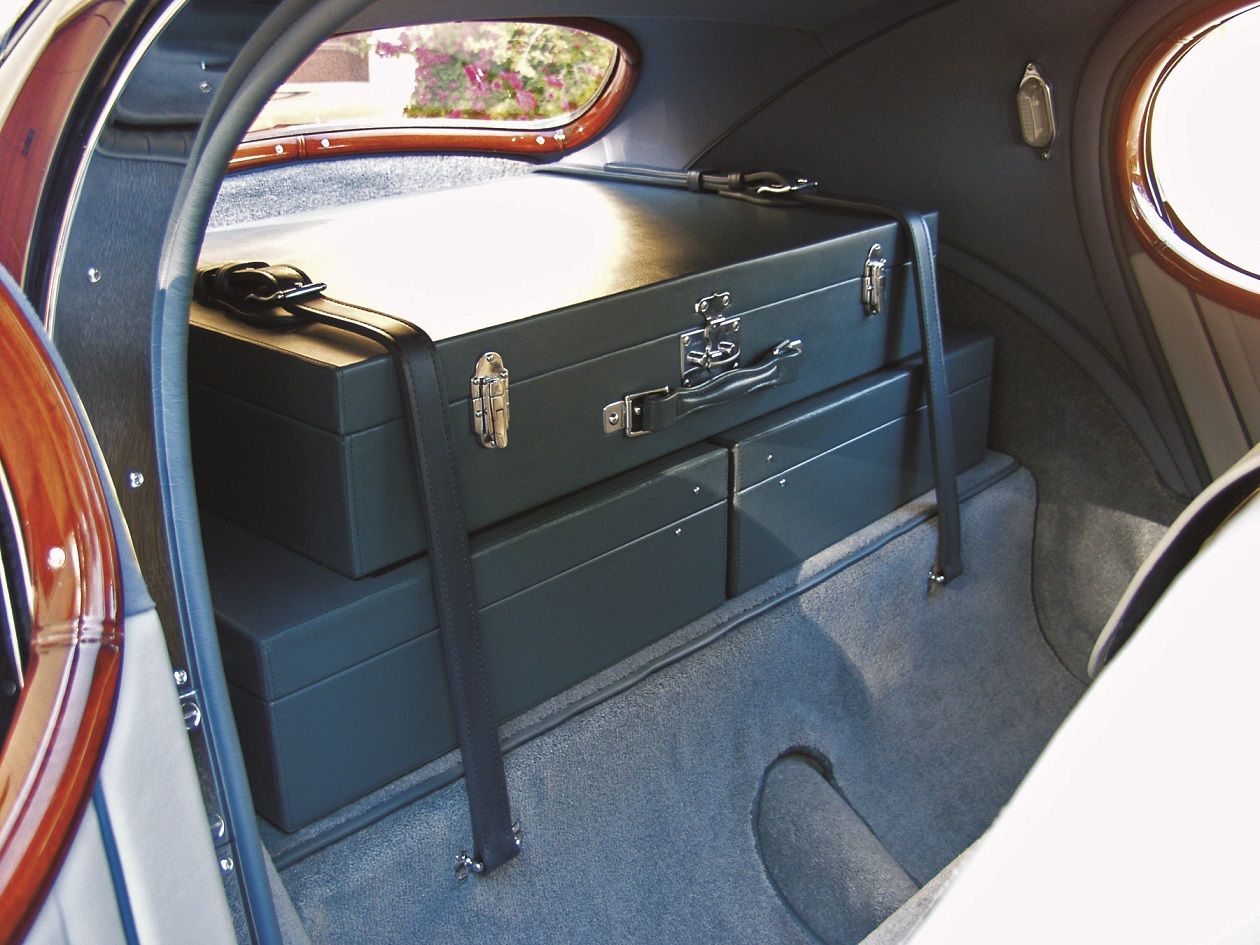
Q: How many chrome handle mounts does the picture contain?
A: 2